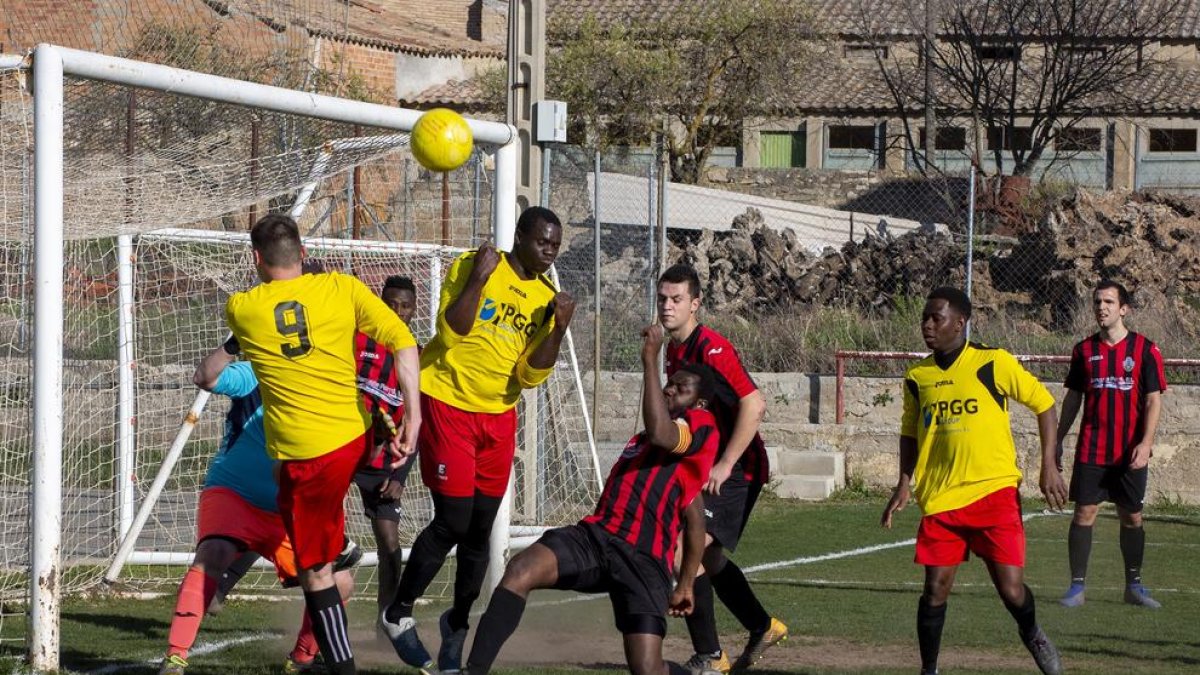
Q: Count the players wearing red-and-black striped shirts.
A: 4